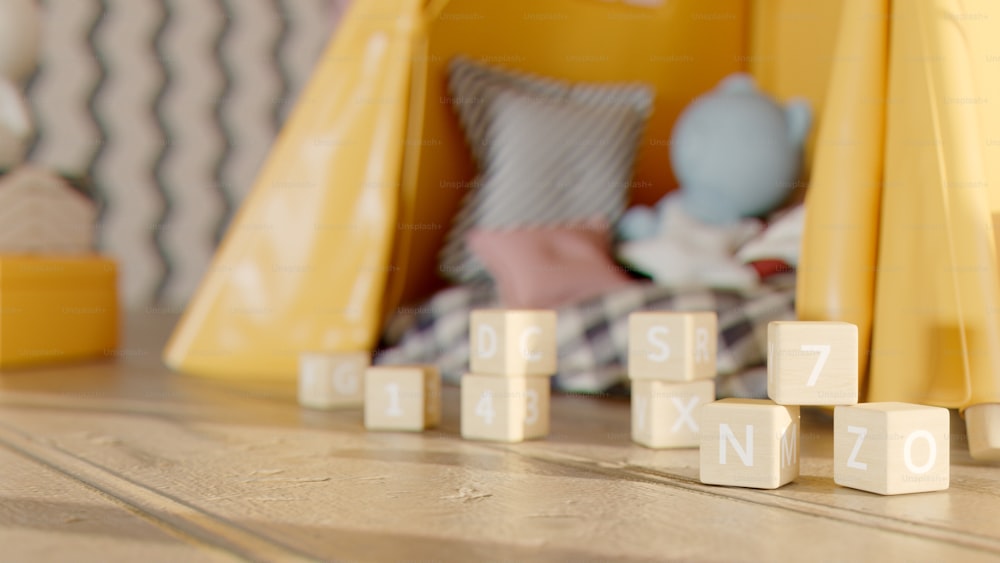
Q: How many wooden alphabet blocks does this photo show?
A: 9